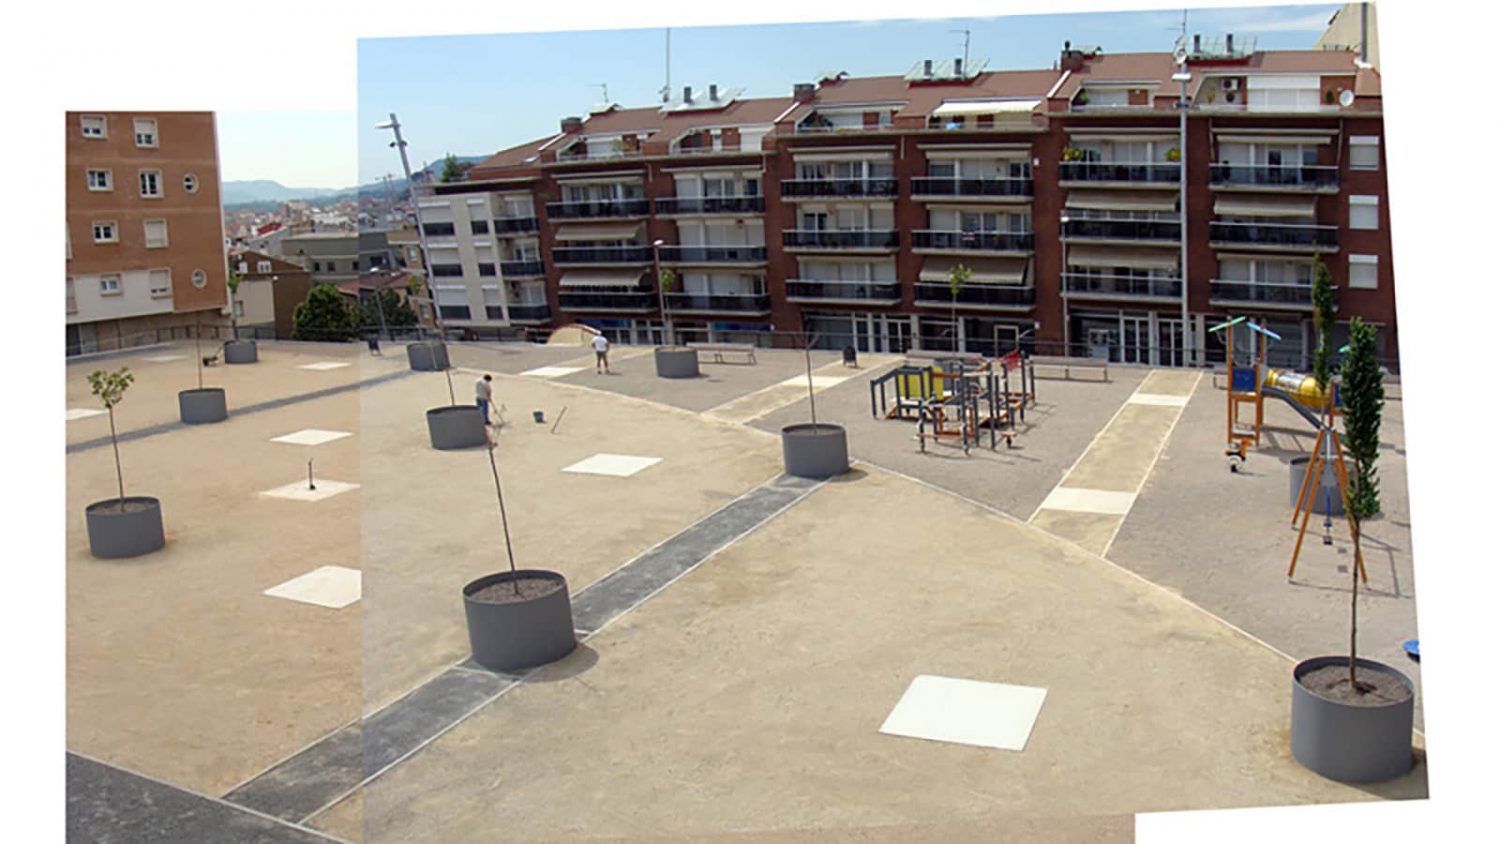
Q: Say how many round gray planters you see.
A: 10